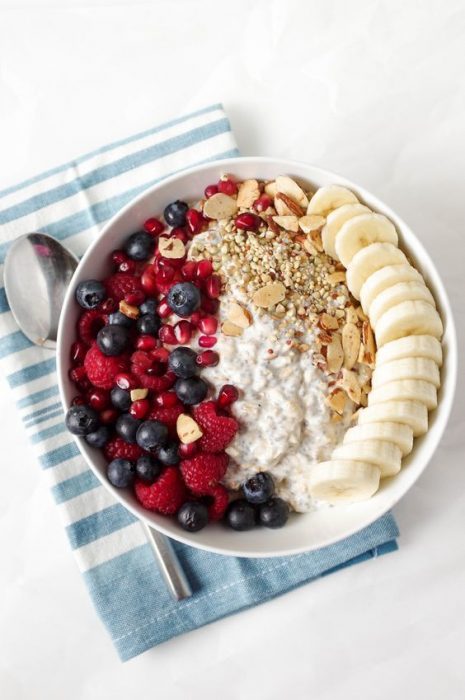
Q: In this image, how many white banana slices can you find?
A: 14